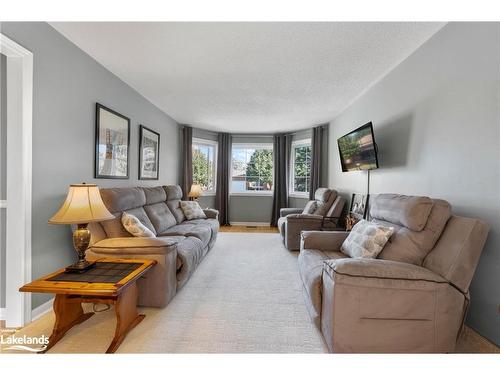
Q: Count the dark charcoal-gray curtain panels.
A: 4